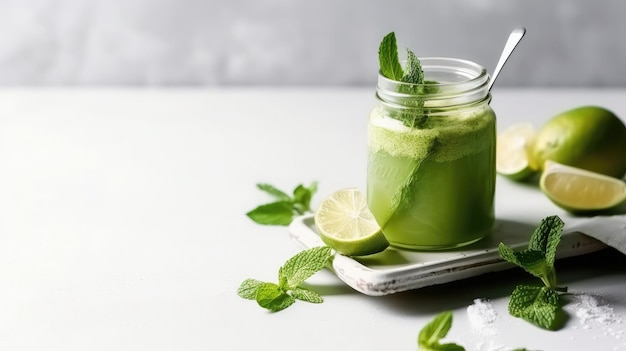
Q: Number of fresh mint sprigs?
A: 5